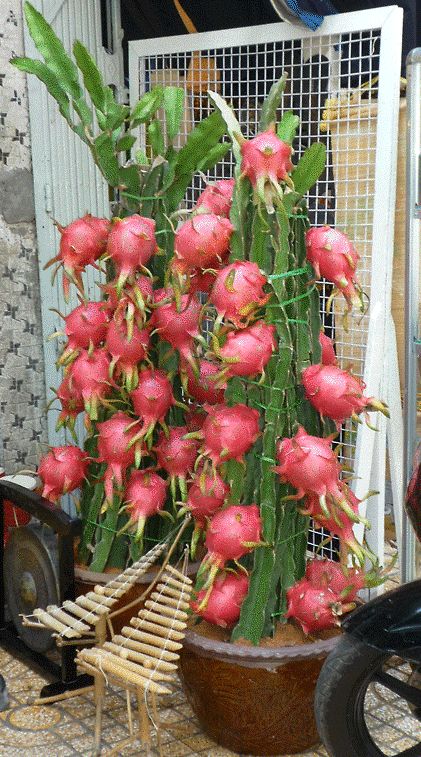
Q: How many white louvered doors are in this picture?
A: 1